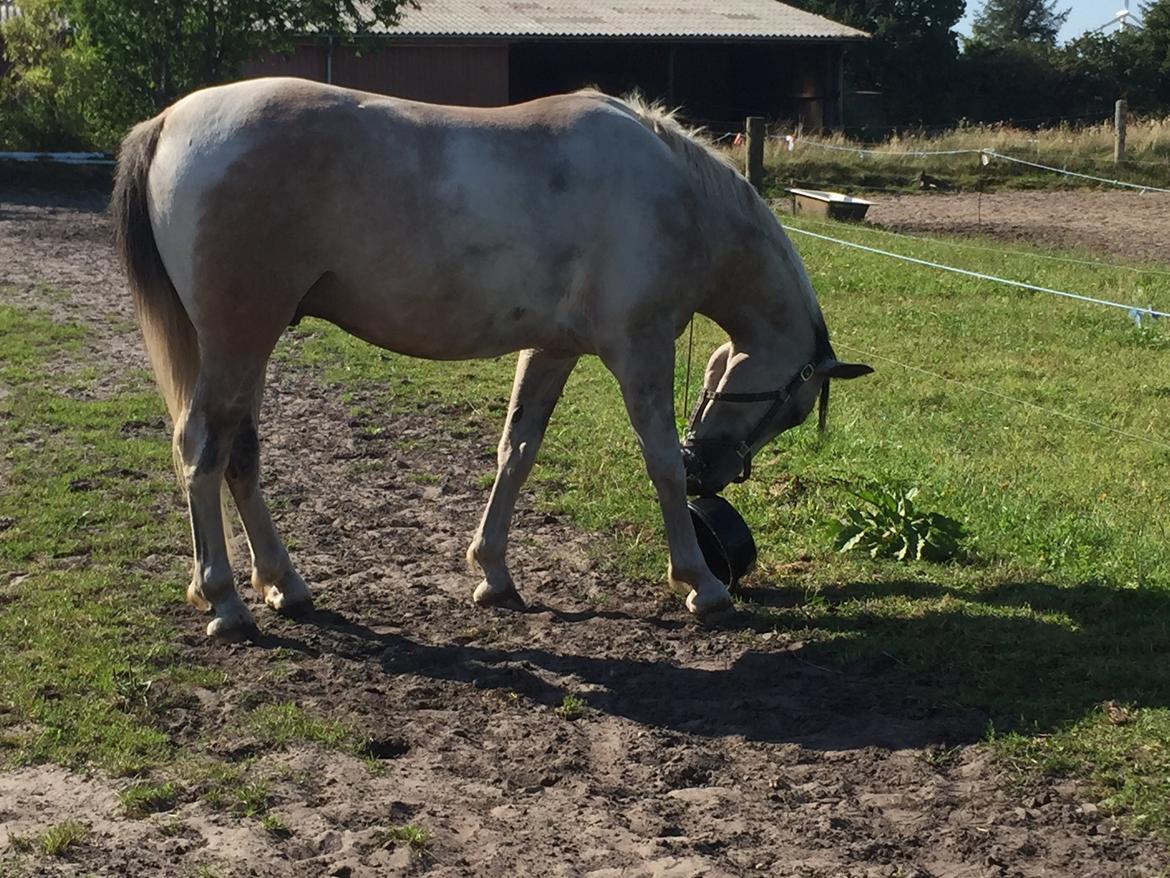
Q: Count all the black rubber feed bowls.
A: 1